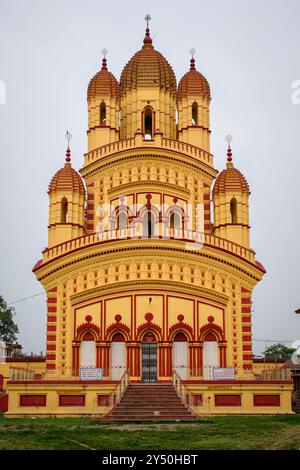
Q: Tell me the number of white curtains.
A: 4